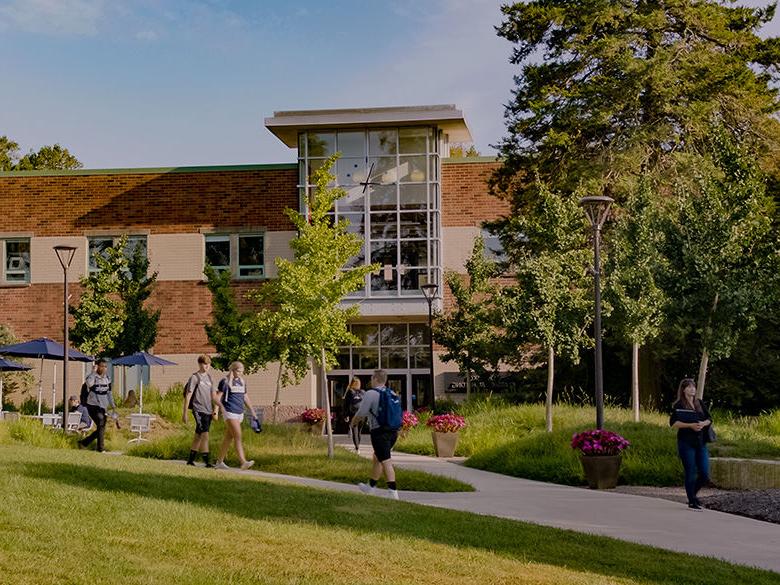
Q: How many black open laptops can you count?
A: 0